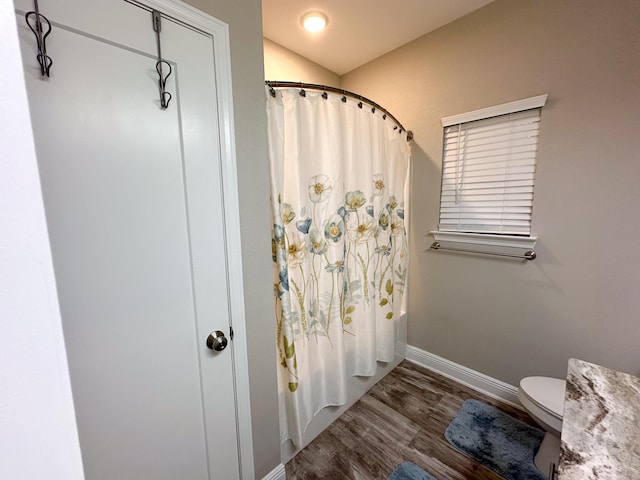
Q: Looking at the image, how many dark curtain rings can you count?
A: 9